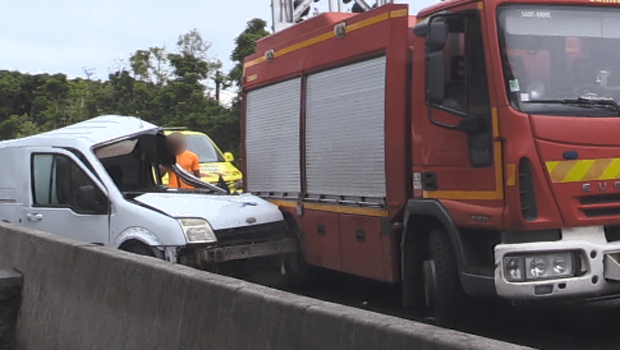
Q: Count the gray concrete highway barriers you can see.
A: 1